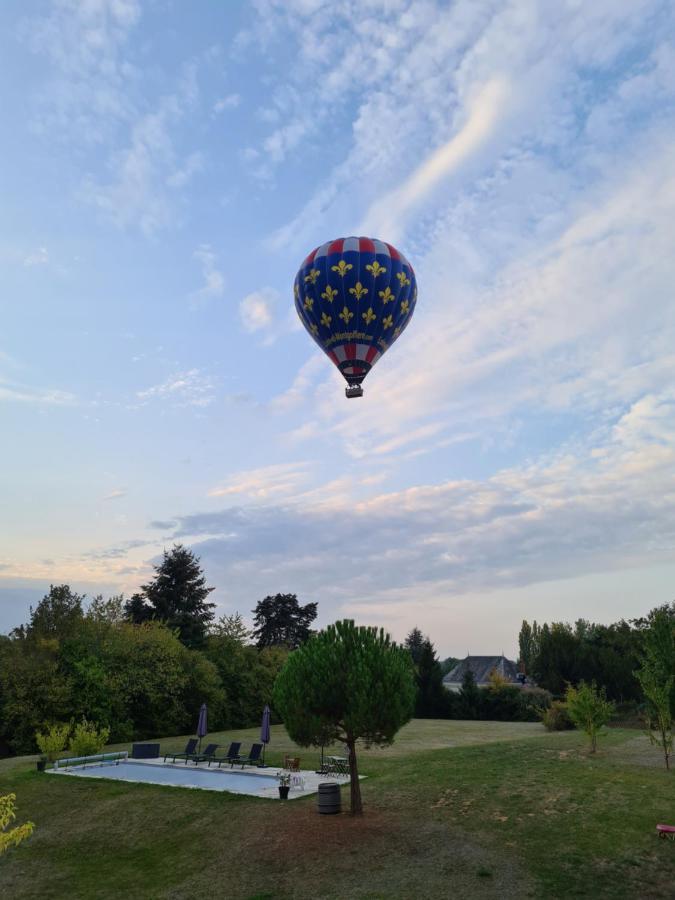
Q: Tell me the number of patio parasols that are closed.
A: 2